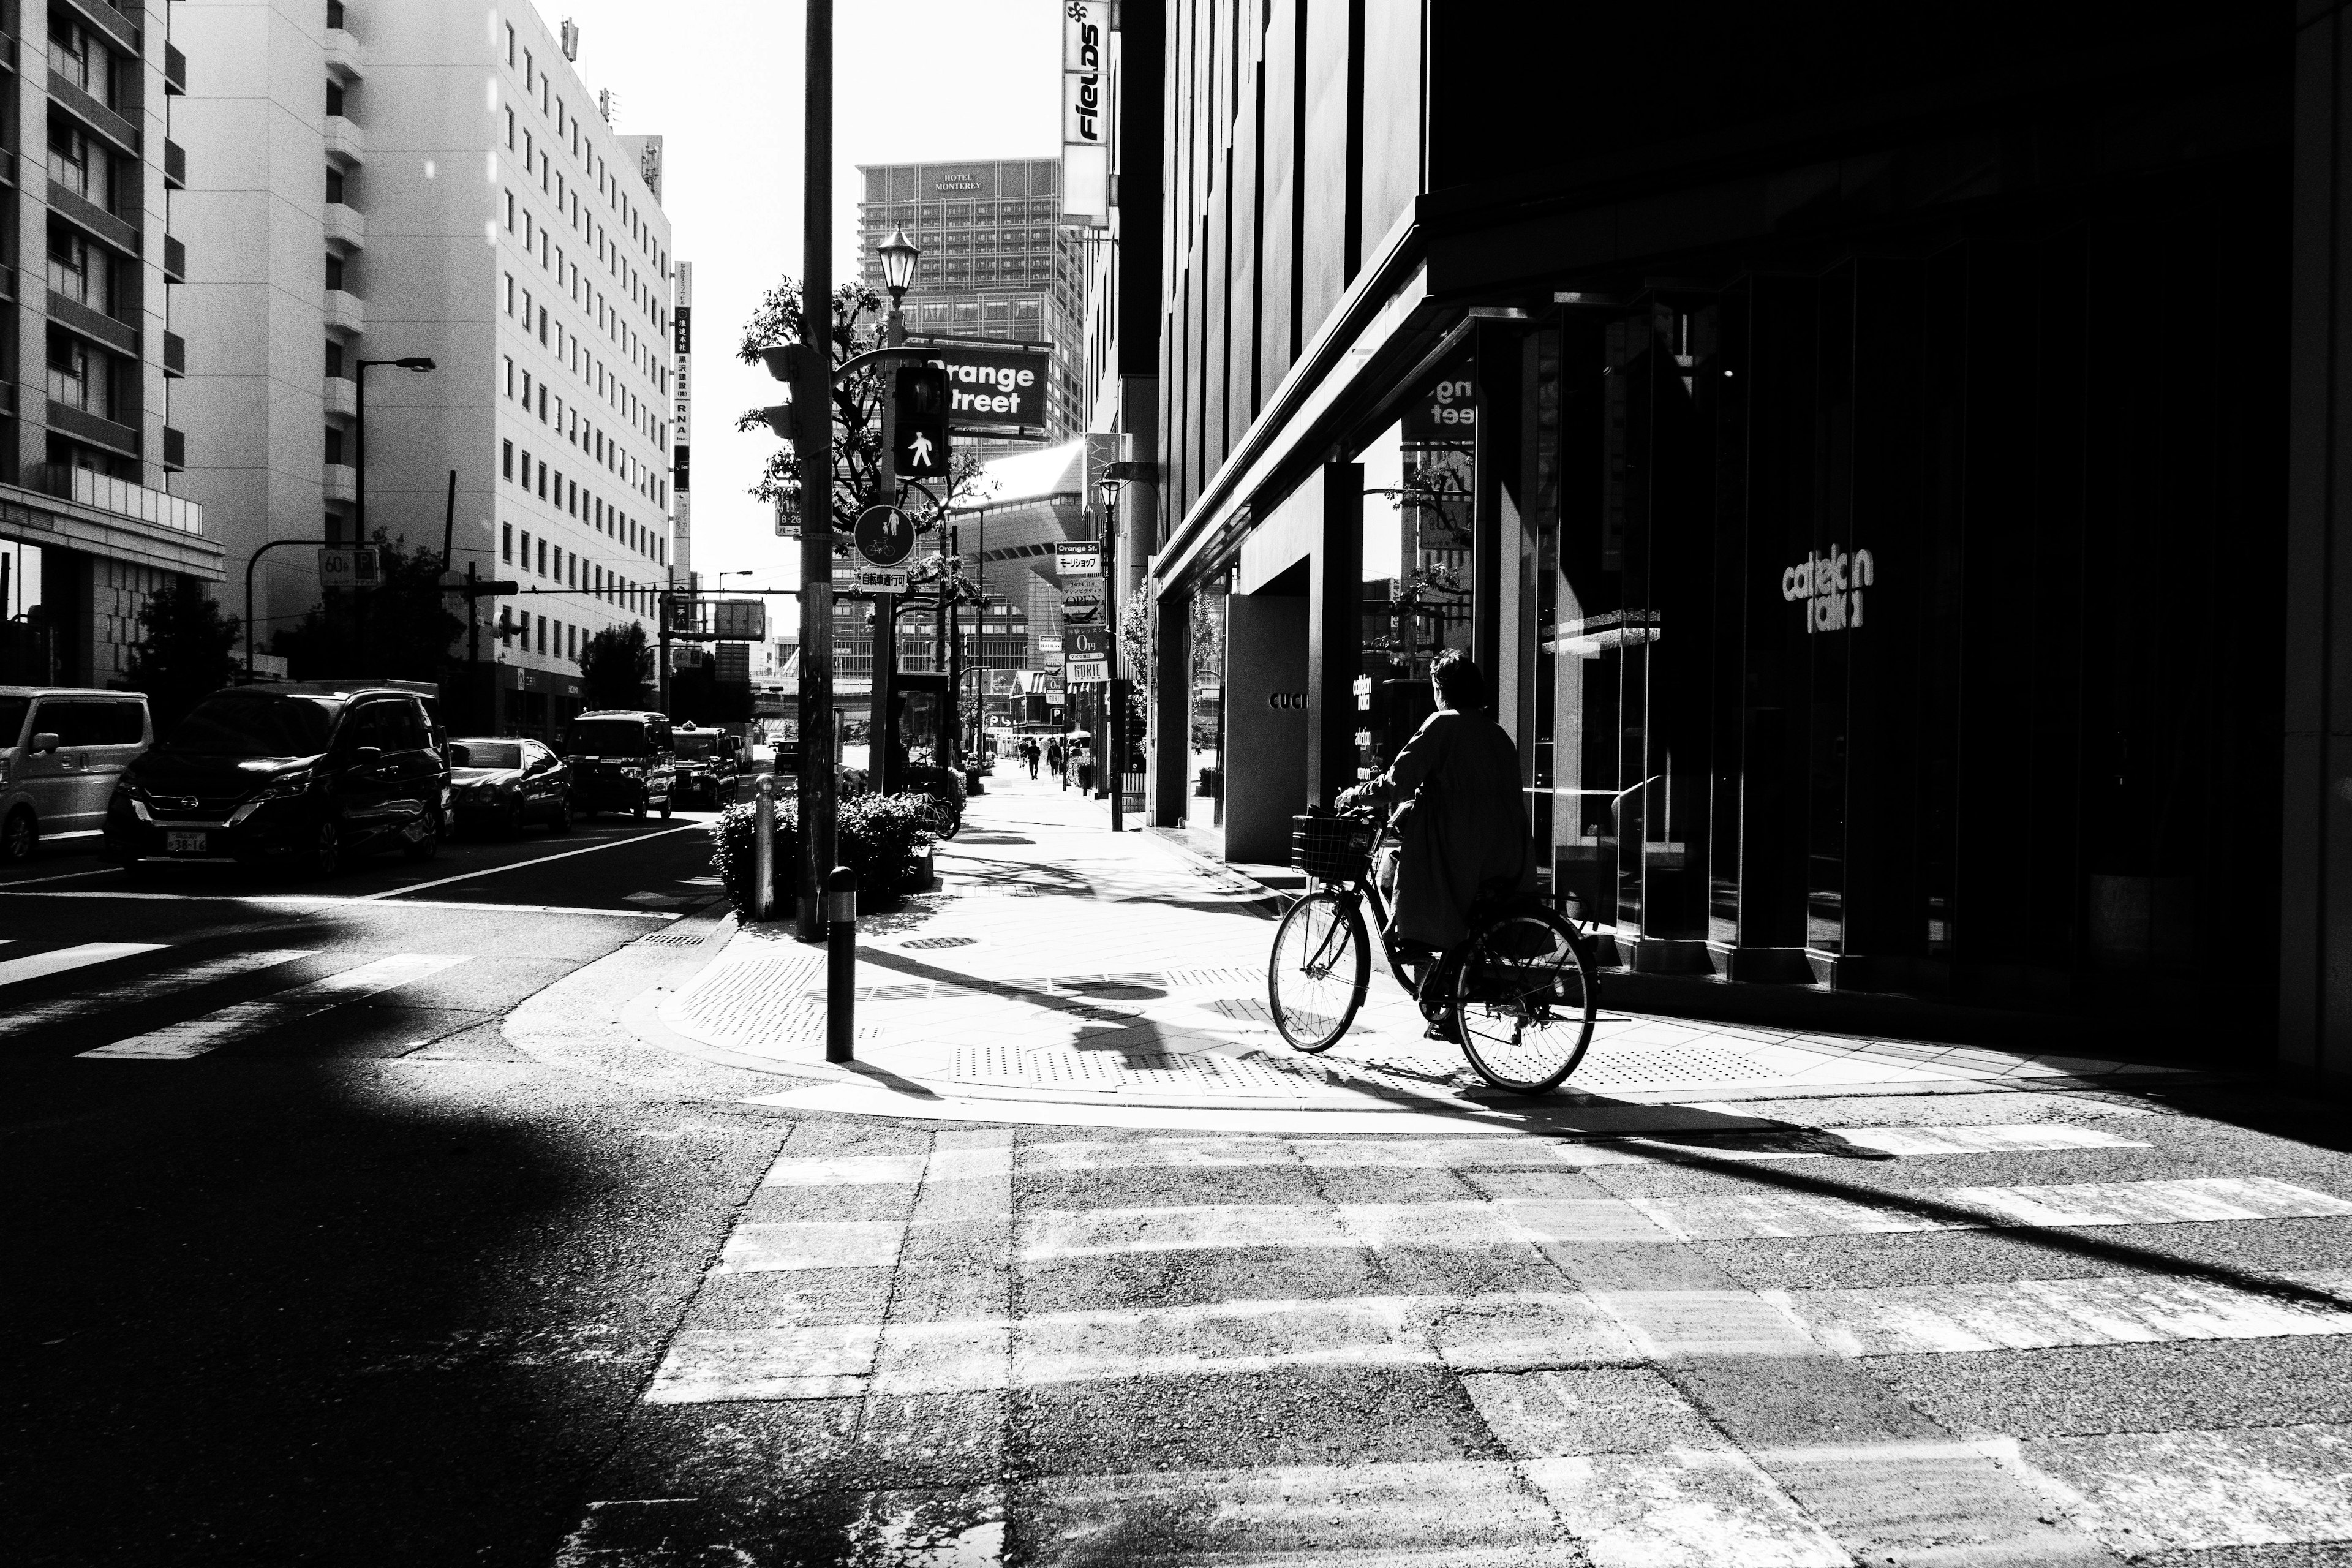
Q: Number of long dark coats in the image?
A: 1